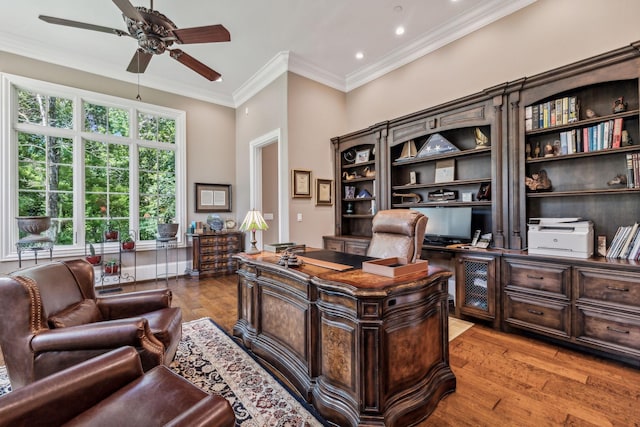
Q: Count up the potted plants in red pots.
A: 4